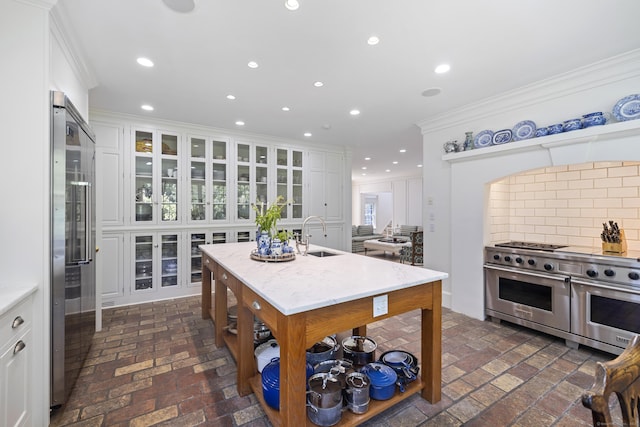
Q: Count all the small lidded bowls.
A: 4